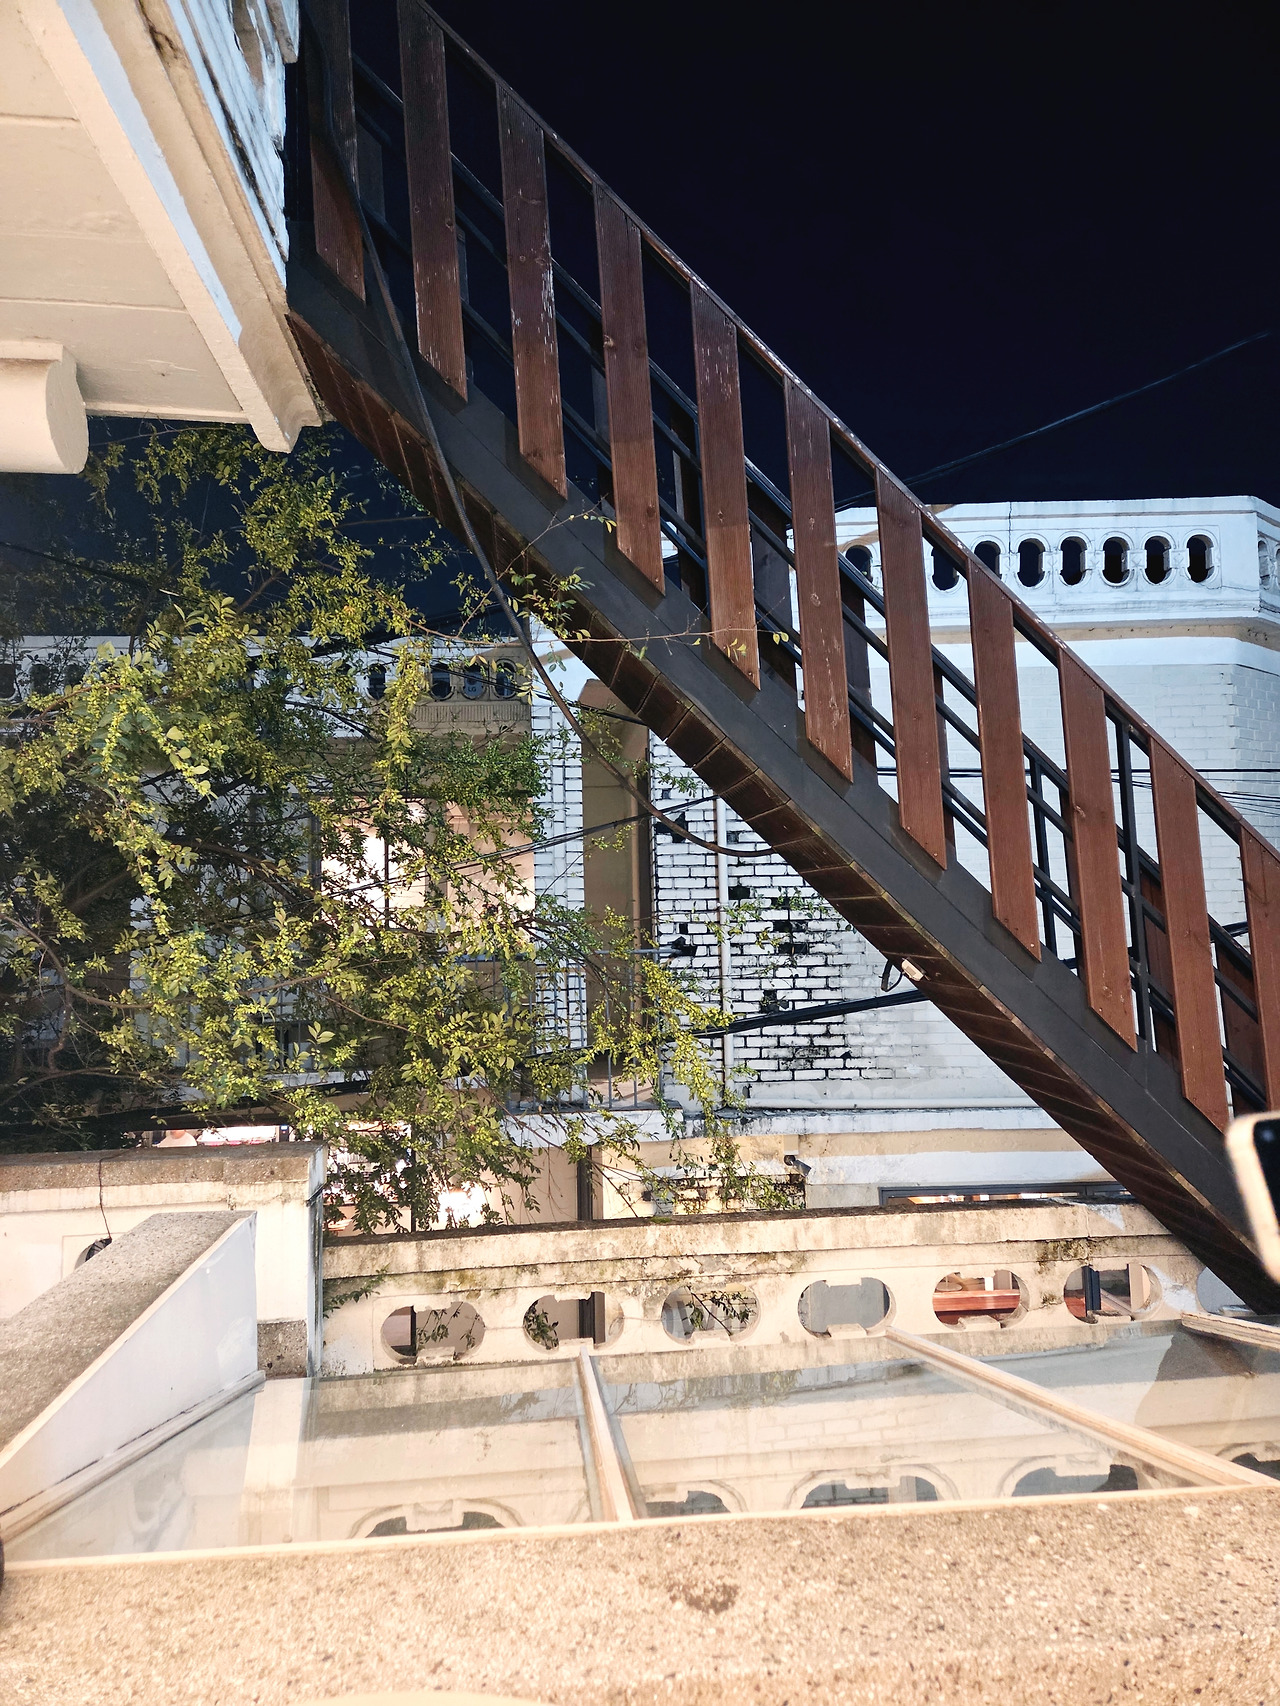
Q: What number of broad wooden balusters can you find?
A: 11